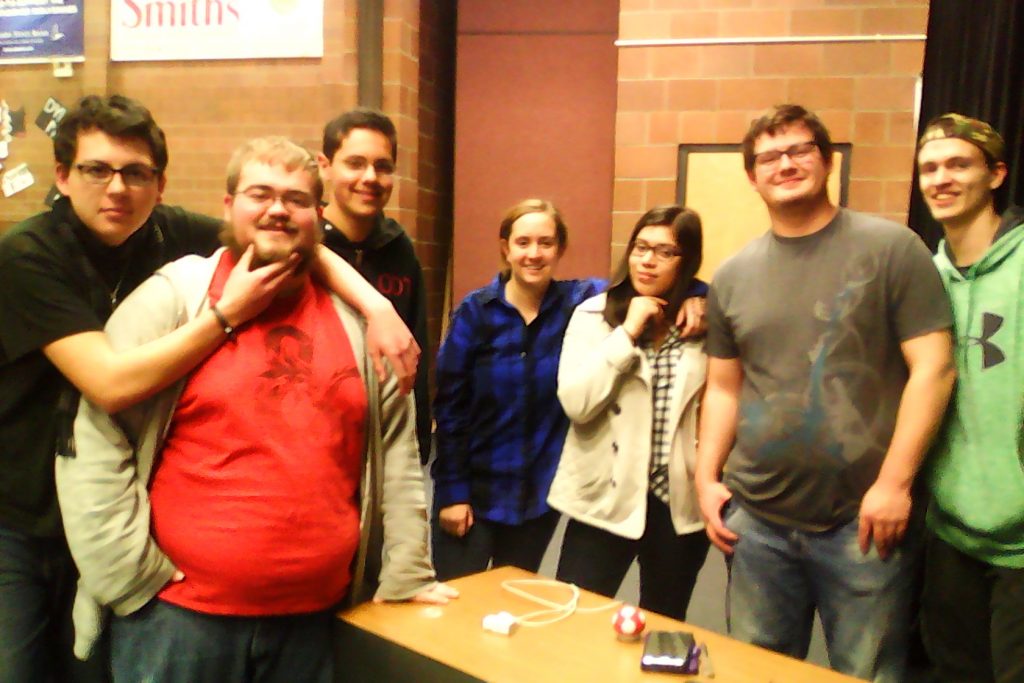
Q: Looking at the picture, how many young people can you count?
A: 7